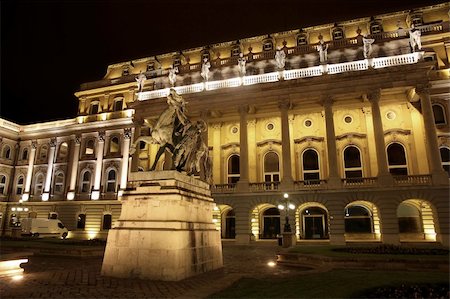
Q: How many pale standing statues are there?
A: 8